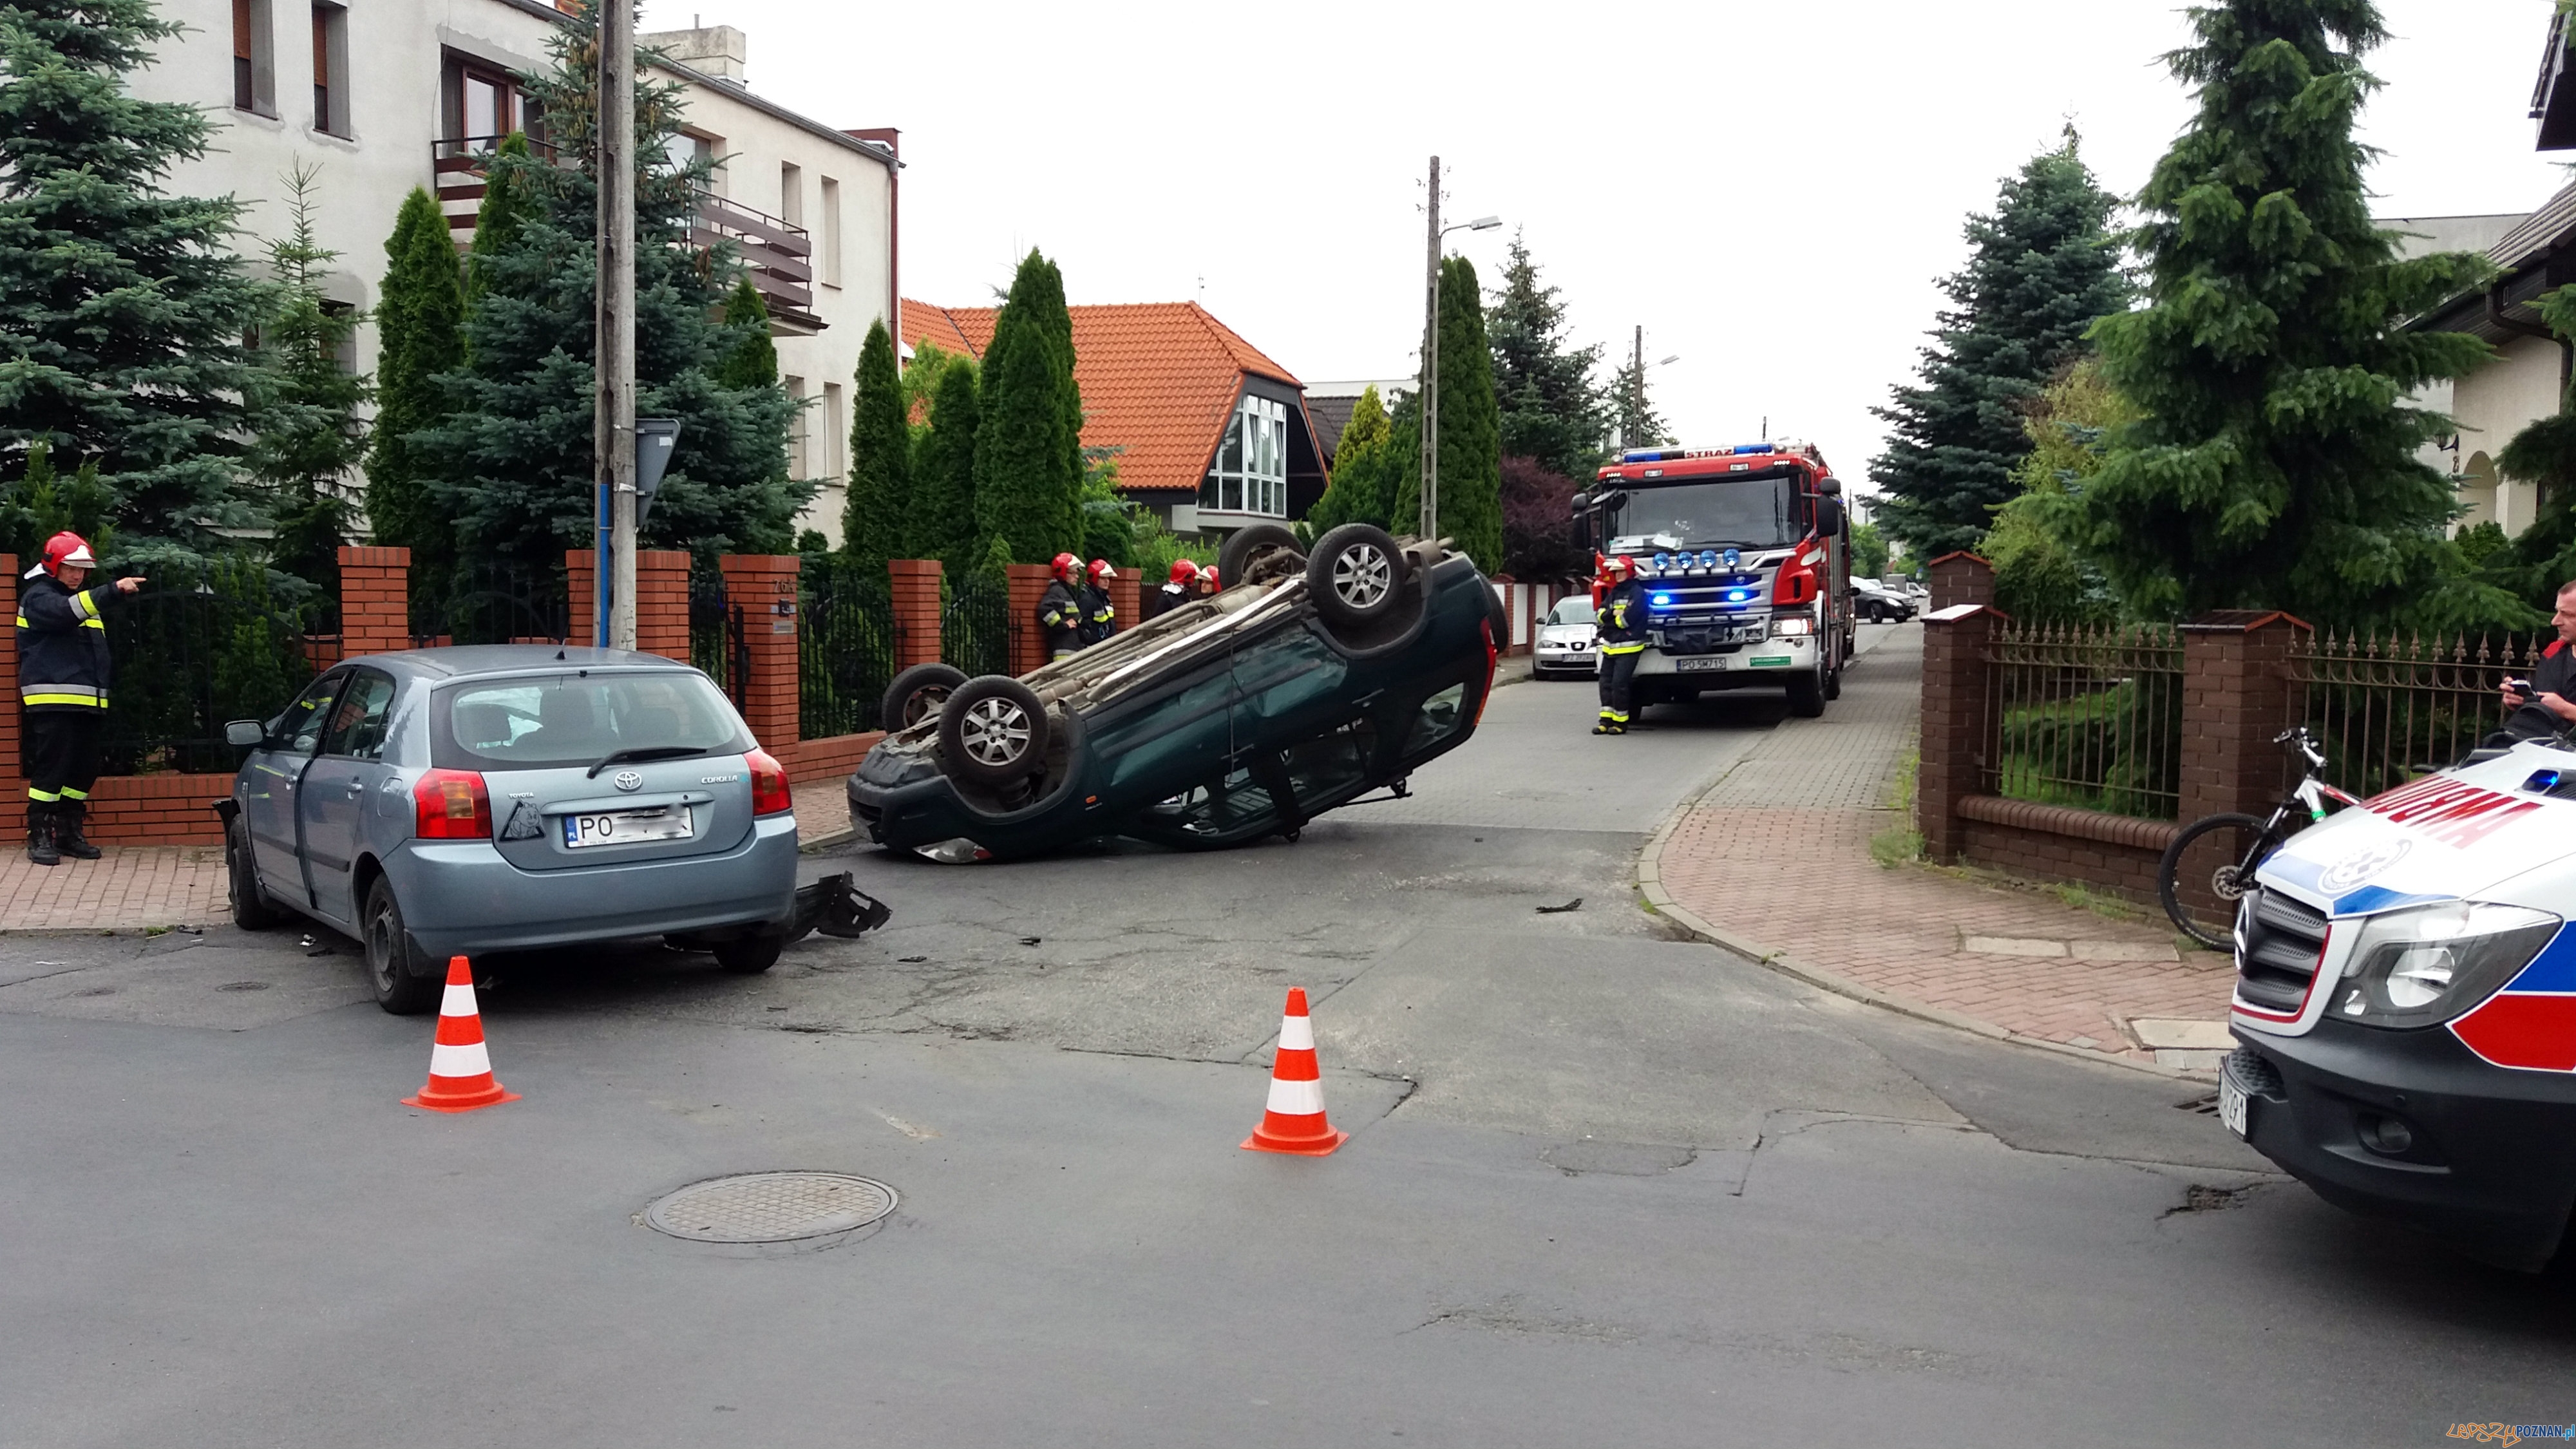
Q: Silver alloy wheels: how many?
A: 2